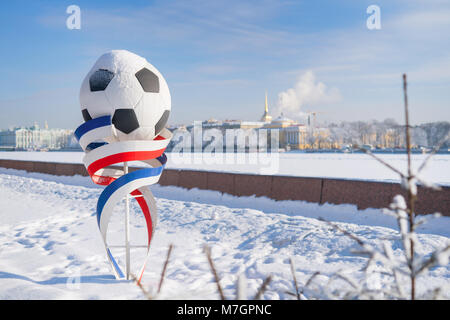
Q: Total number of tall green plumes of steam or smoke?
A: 0